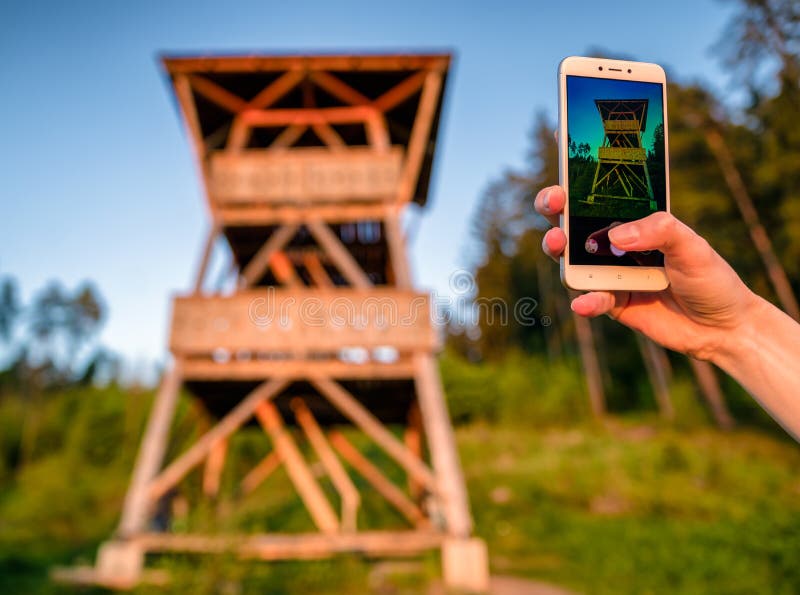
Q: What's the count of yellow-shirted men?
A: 0